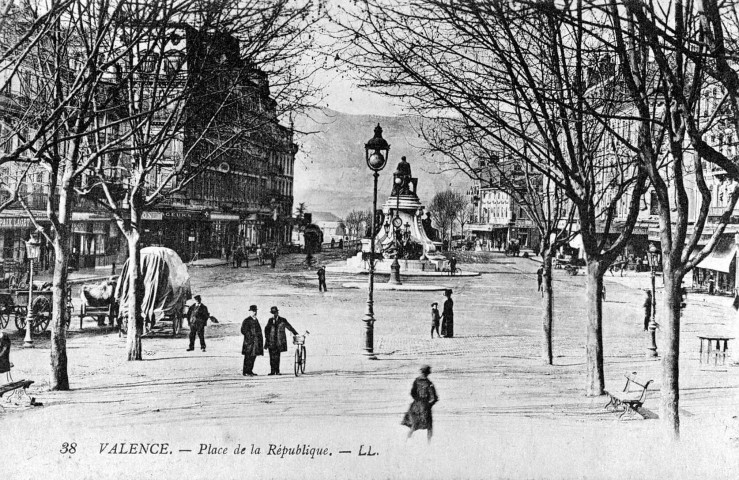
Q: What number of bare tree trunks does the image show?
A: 5